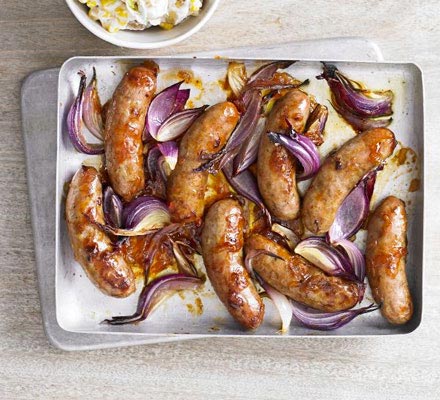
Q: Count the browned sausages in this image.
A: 8